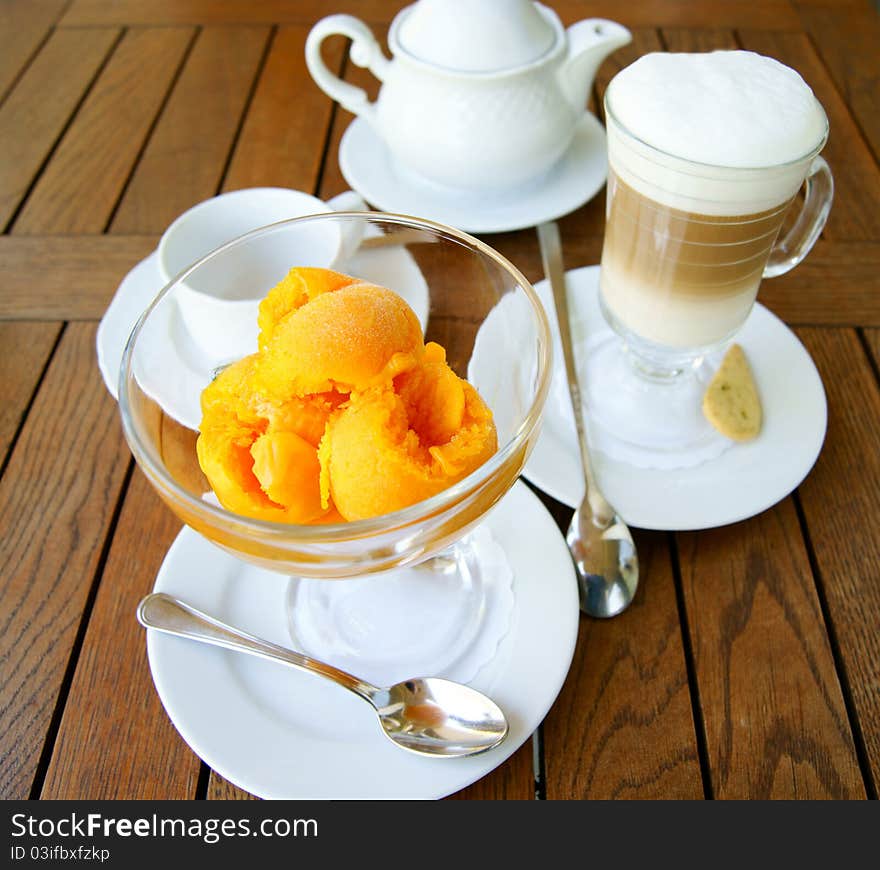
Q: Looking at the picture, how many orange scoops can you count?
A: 3